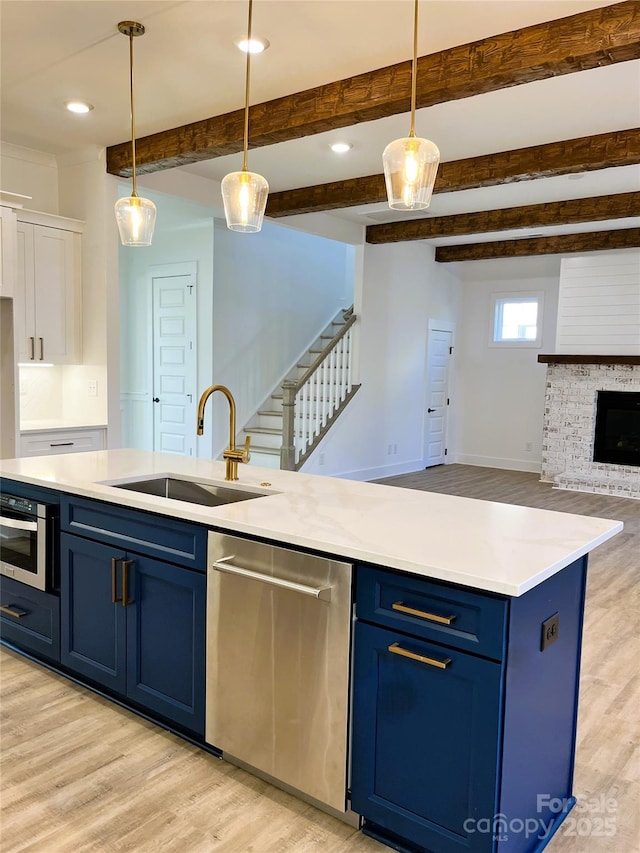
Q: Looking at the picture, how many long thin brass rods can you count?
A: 3